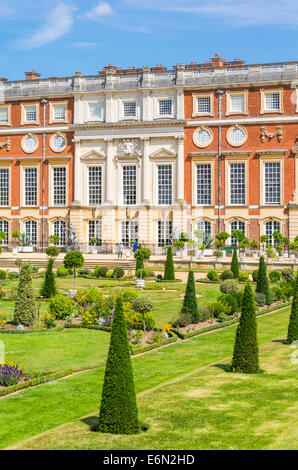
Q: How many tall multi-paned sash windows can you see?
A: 9